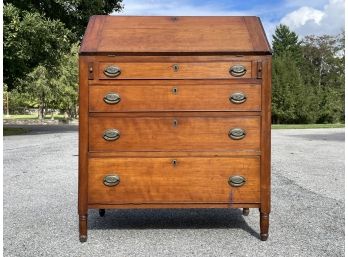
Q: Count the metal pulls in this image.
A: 8